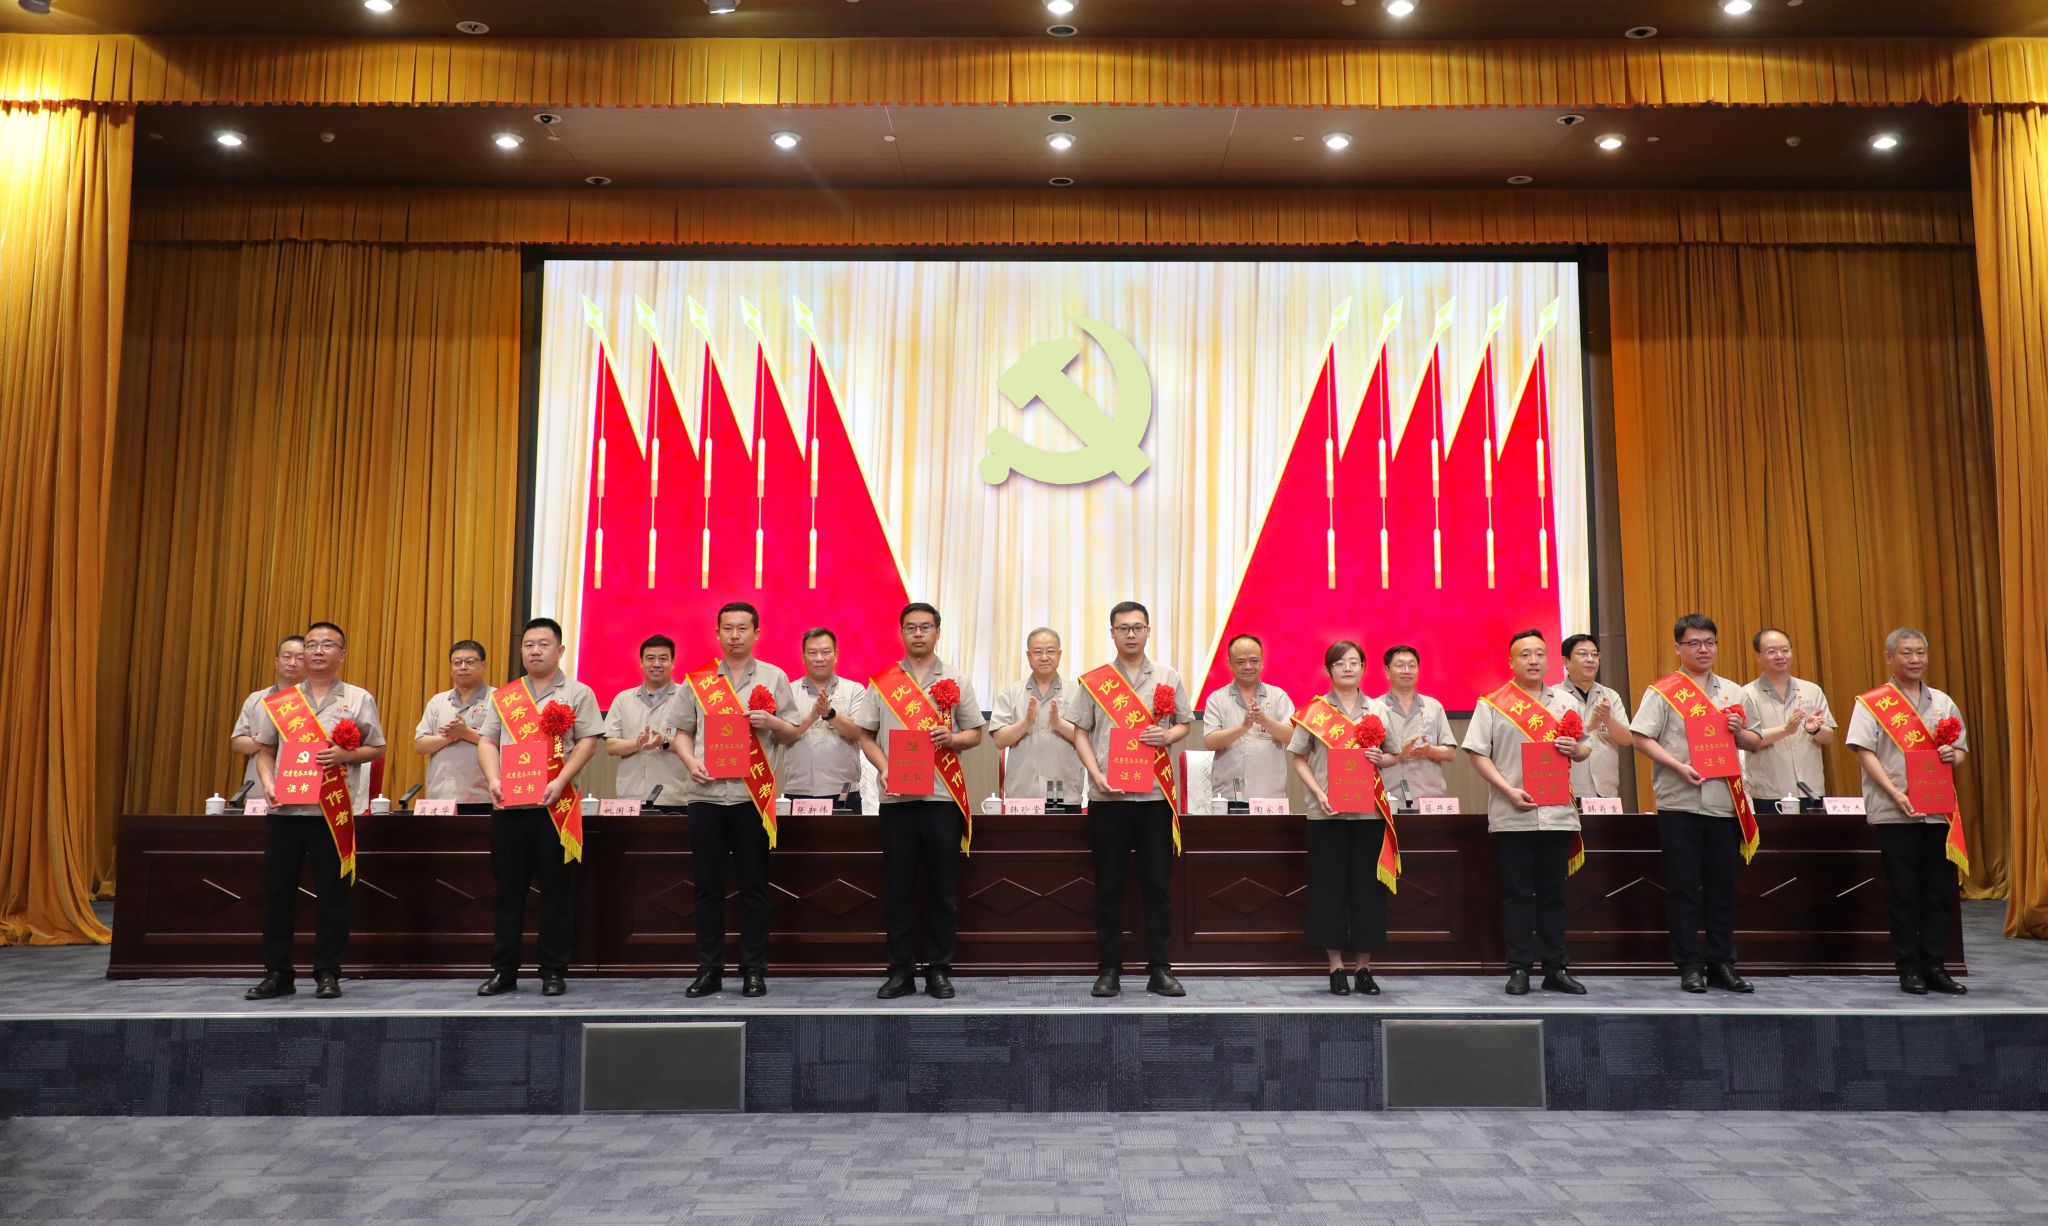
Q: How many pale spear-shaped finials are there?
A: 10